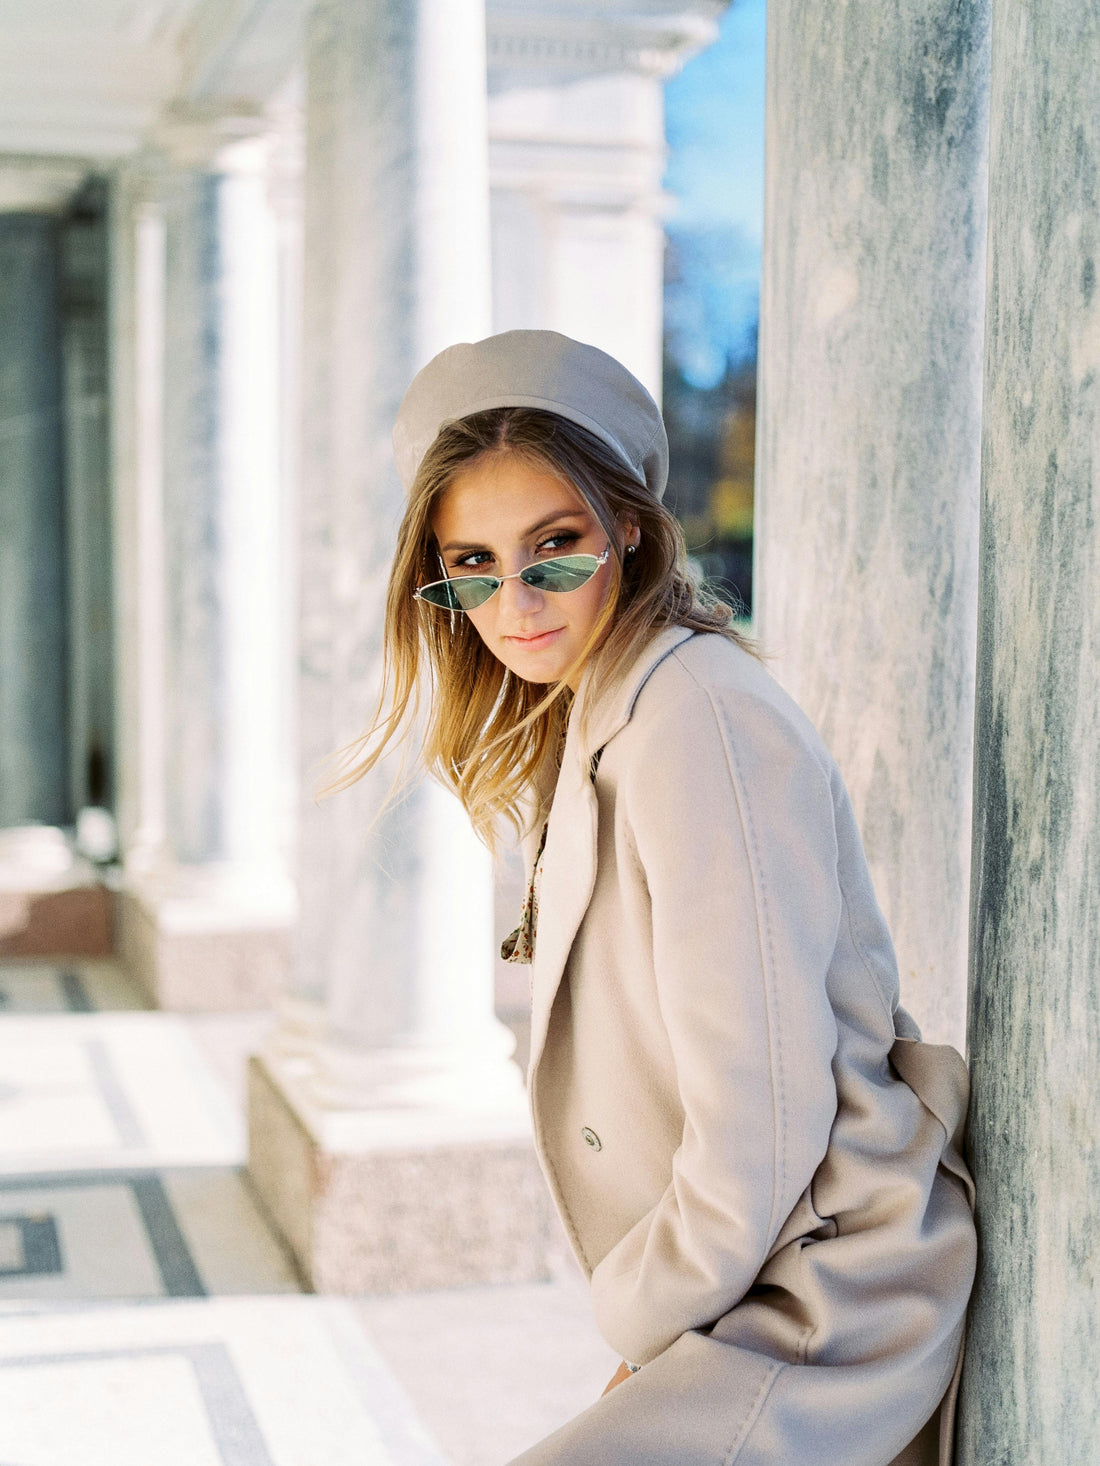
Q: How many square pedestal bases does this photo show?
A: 3